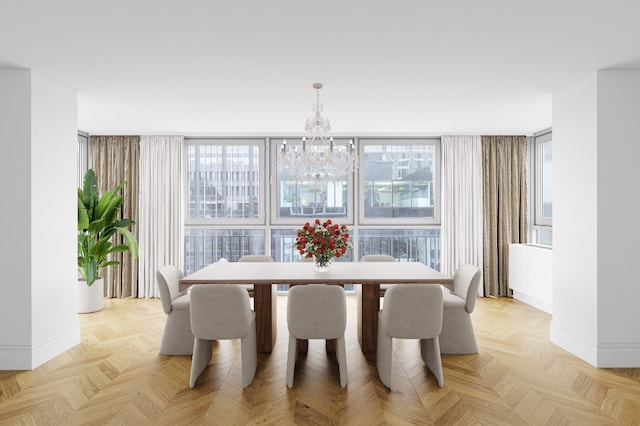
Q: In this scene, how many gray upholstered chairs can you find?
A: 8